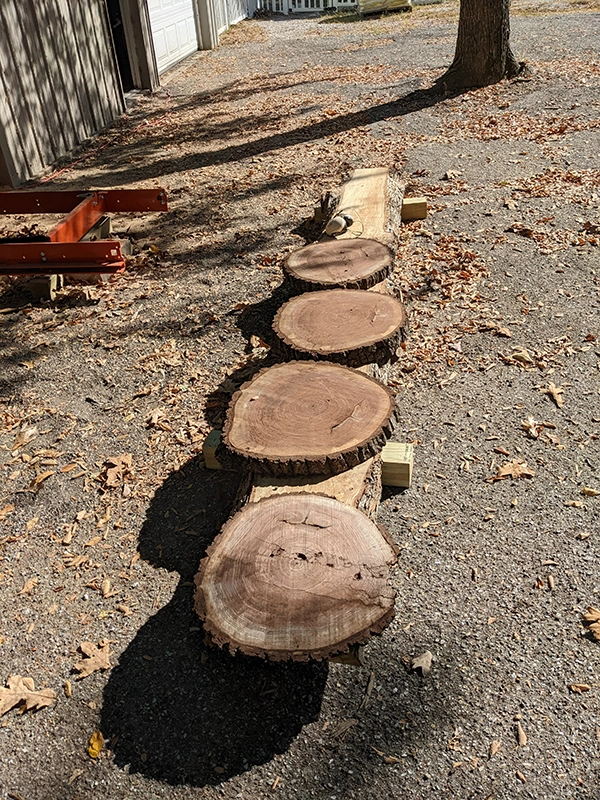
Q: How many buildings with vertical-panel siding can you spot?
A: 1